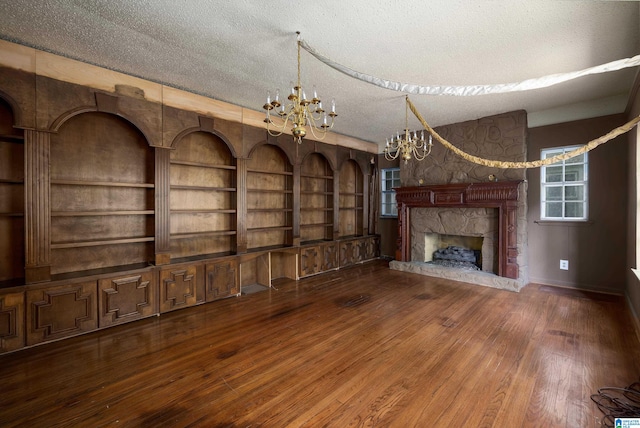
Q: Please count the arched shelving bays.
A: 6